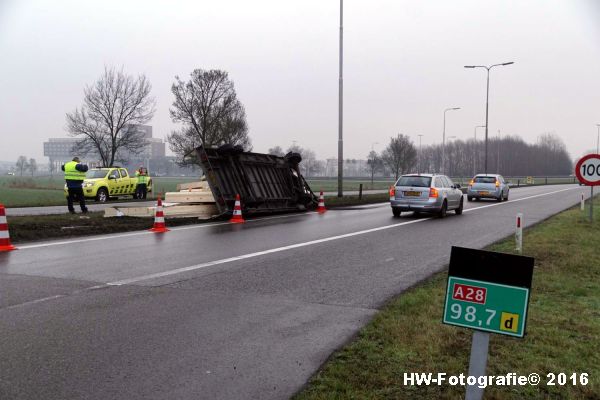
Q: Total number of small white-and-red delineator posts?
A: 2